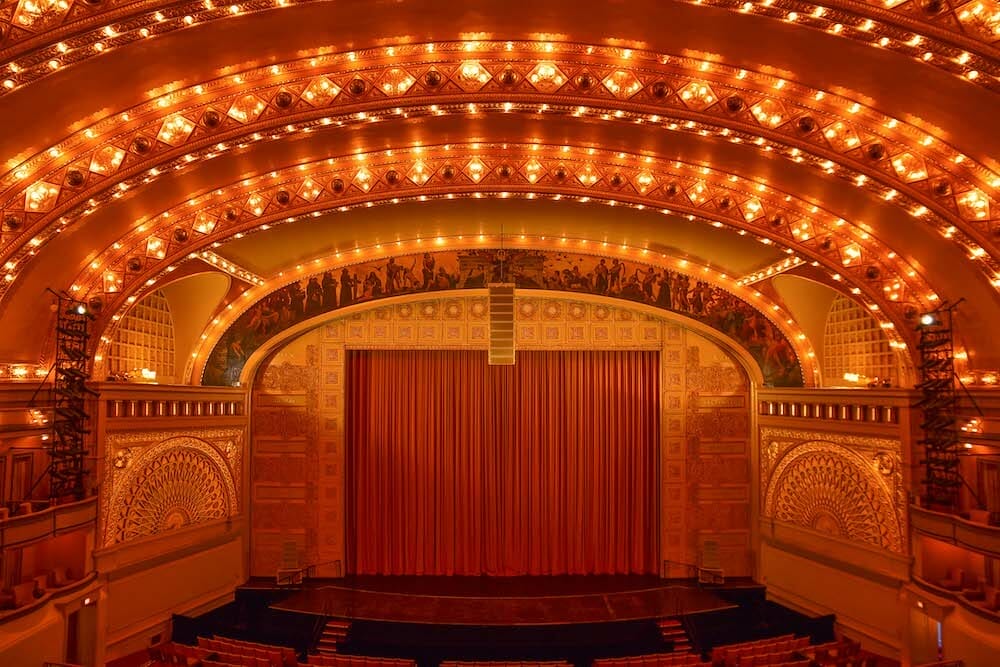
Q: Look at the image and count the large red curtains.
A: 1